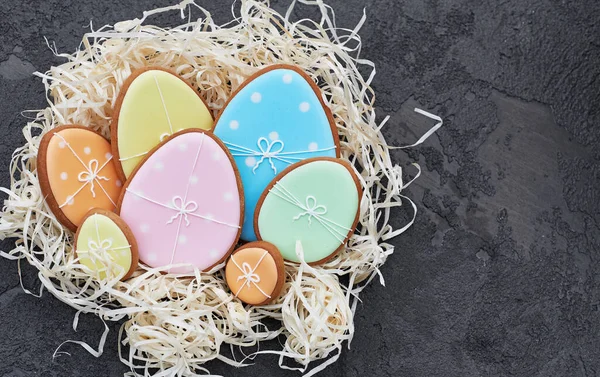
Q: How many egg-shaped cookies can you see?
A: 7